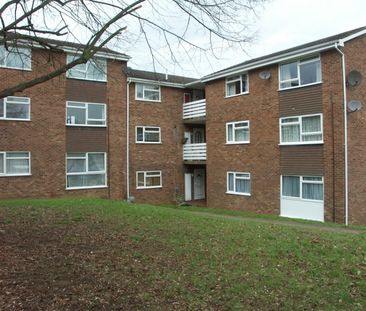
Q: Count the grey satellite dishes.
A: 3